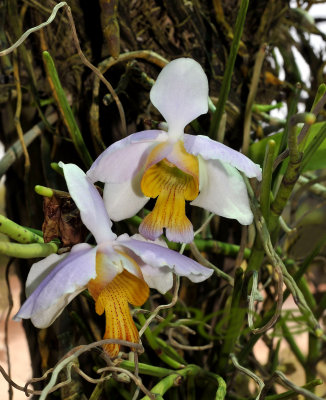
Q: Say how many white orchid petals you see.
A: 10